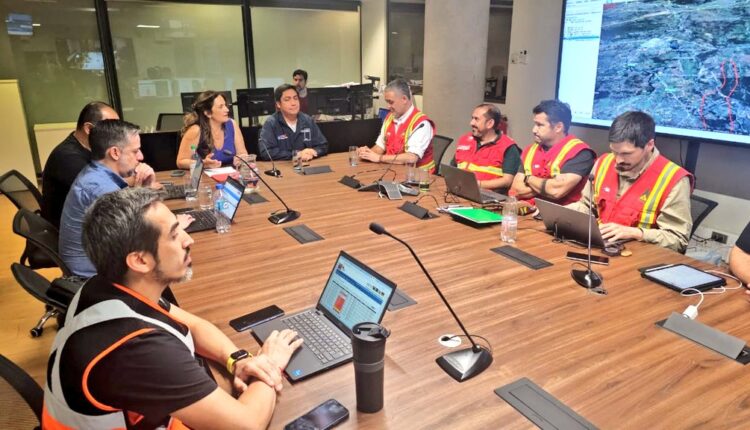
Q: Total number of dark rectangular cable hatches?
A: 9